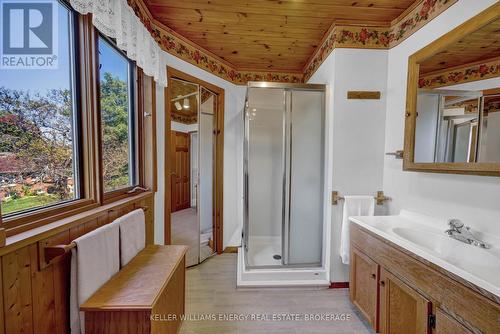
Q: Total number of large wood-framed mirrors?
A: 1